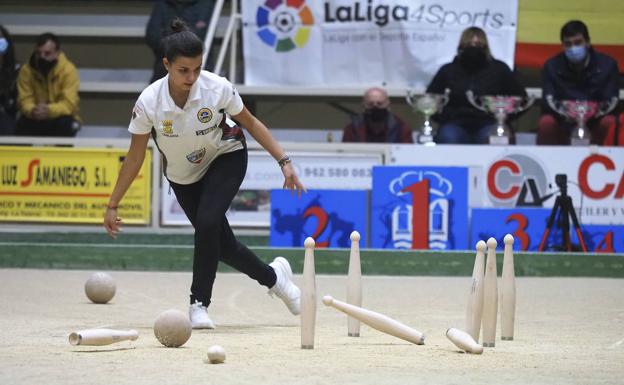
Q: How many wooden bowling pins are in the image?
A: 8